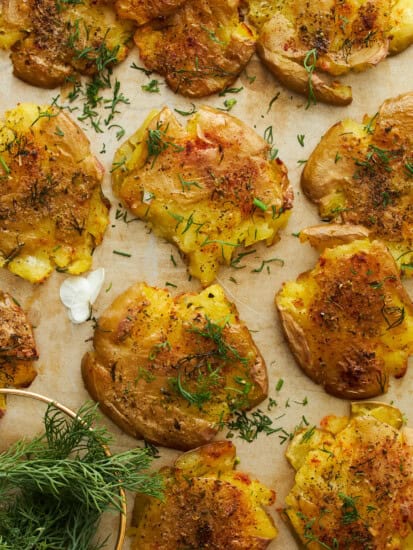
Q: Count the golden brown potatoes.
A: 11